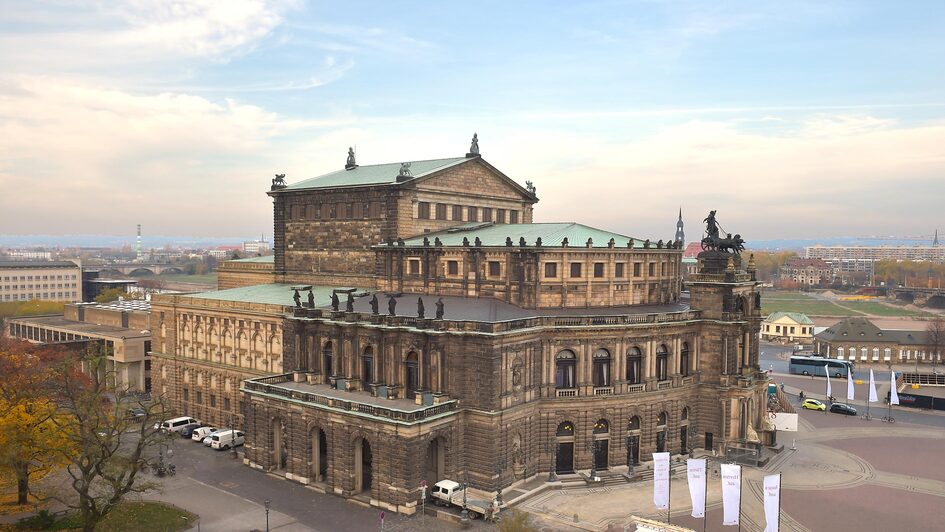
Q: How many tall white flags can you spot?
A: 8